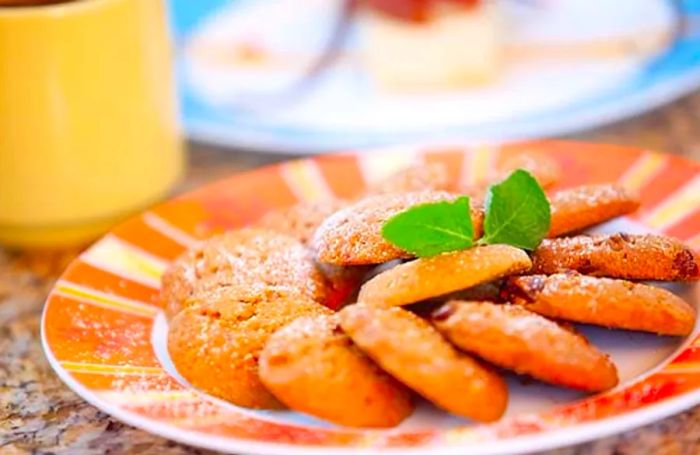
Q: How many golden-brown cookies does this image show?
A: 13